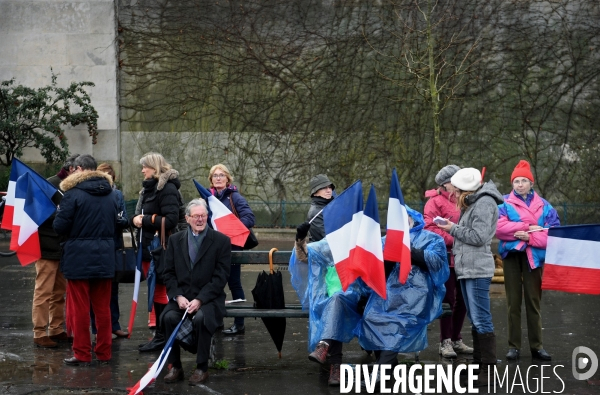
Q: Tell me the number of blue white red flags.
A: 9